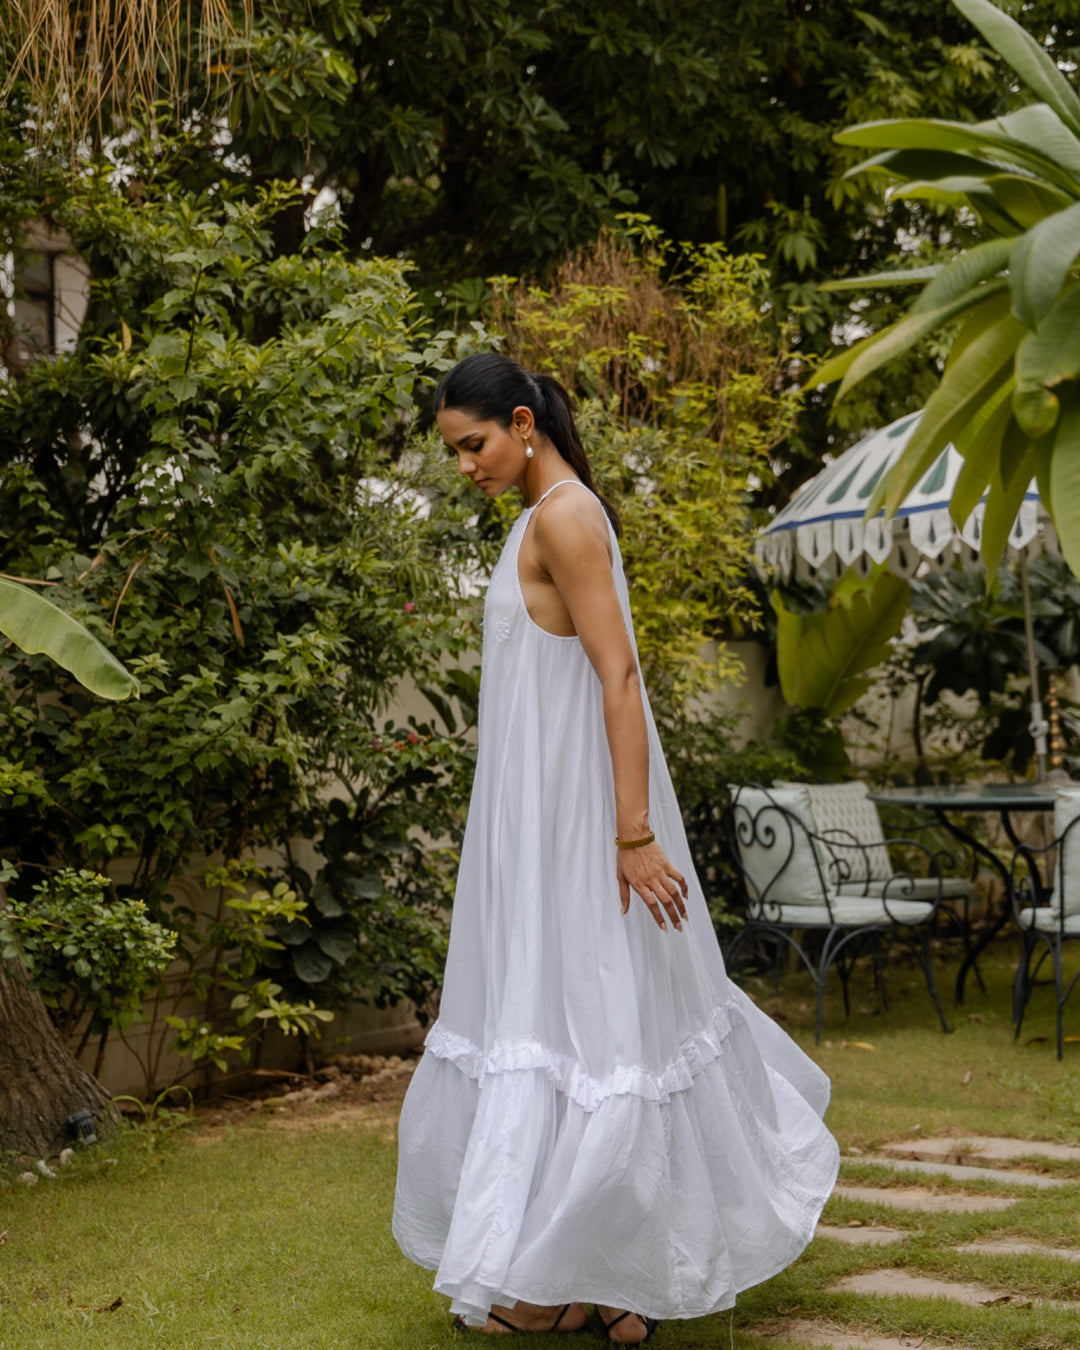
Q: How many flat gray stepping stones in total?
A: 7